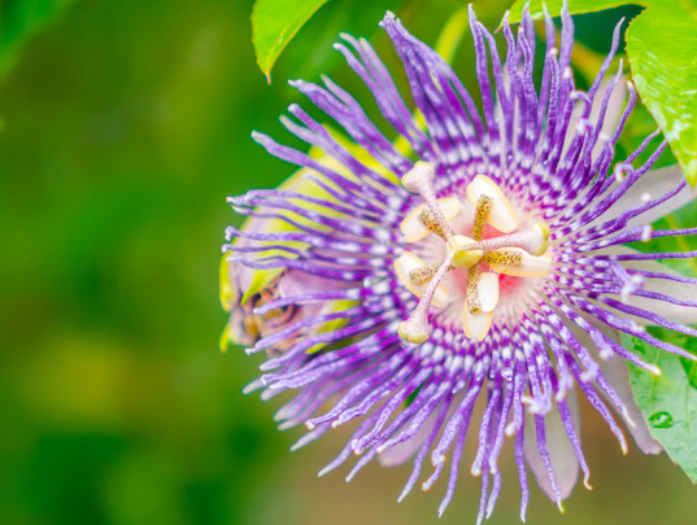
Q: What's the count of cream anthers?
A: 5